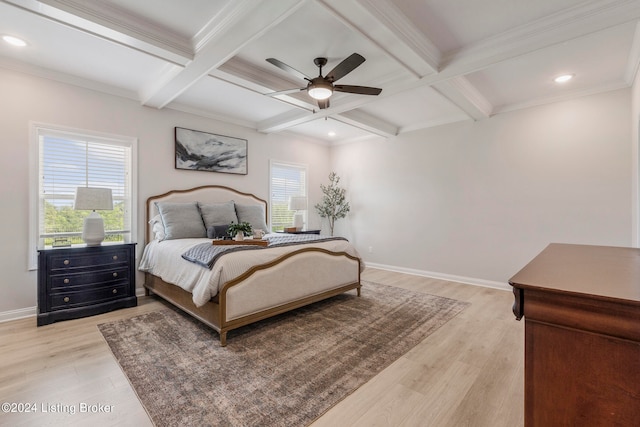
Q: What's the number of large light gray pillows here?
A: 3